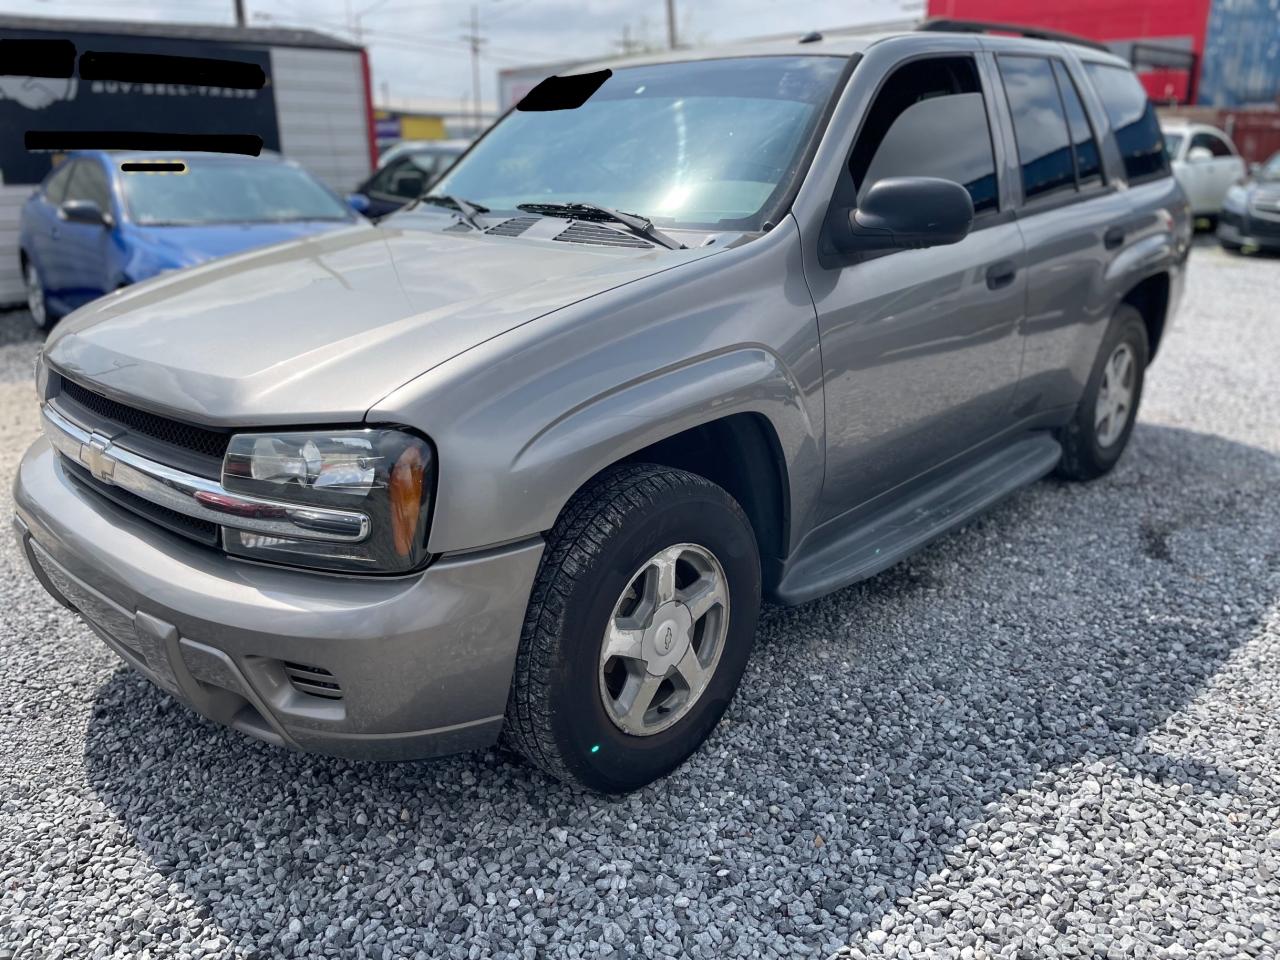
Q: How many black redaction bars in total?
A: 5